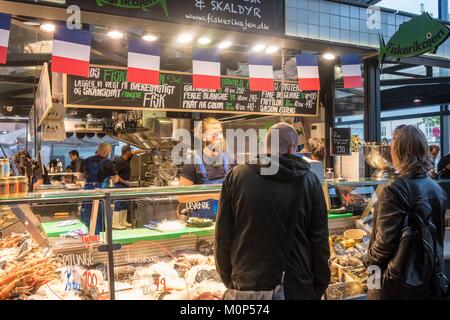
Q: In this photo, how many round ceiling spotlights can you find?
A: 9